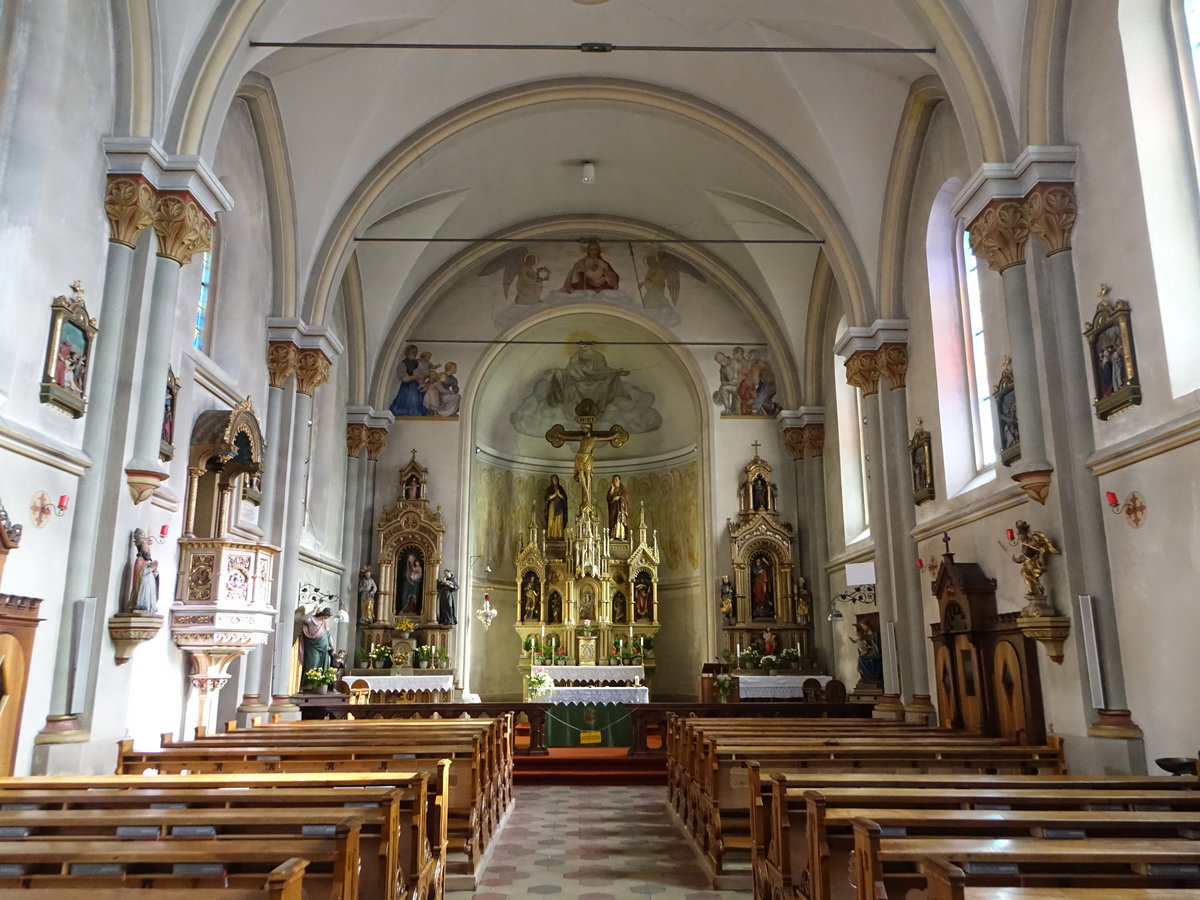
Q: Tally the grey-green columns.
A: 12